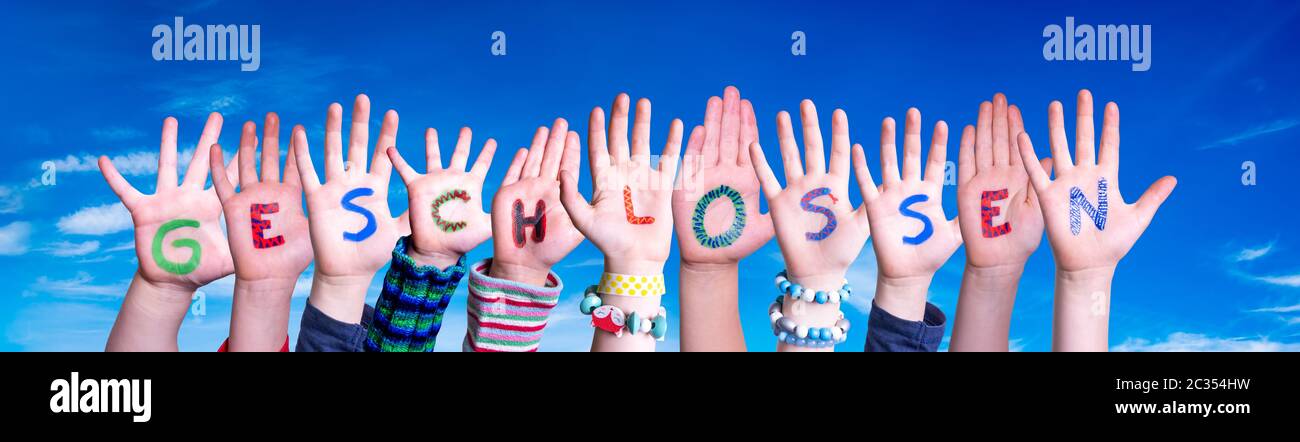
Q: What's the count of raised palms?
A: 11